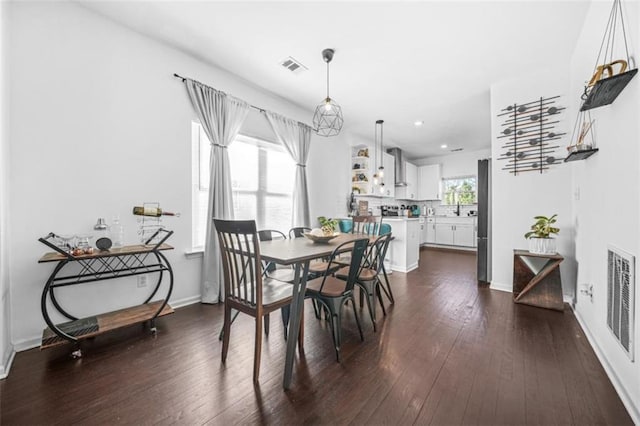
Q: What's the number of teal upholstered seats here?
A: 2